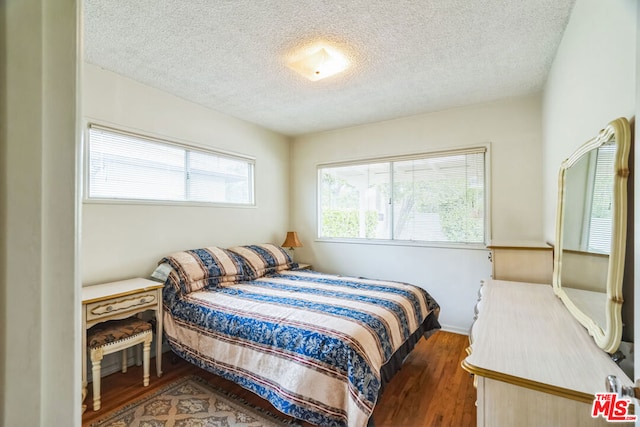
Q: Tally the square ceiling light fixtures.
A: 1